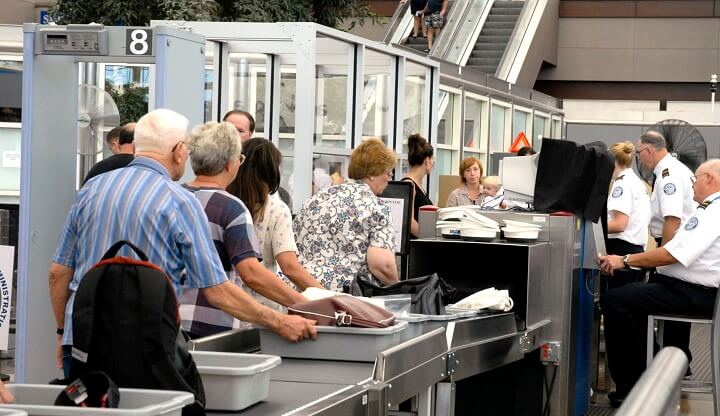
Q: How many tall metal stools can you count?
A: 1